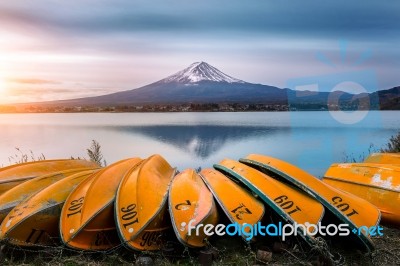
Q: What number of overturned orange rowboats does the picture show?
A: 11